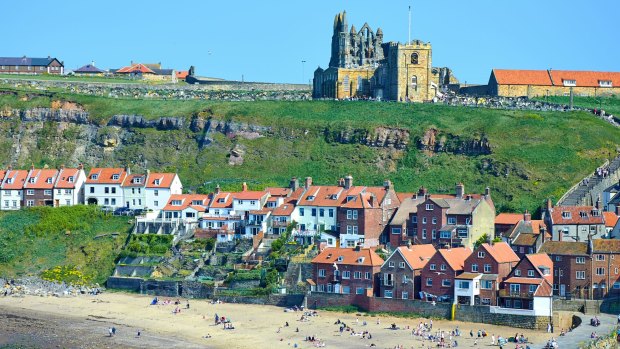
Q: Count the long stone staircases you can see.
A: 1